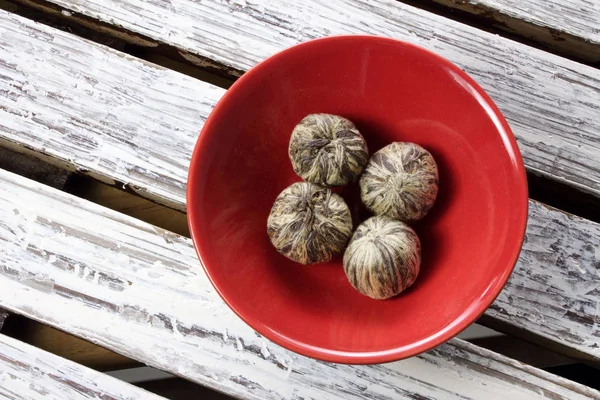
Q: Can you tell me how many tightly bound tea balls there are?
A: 4